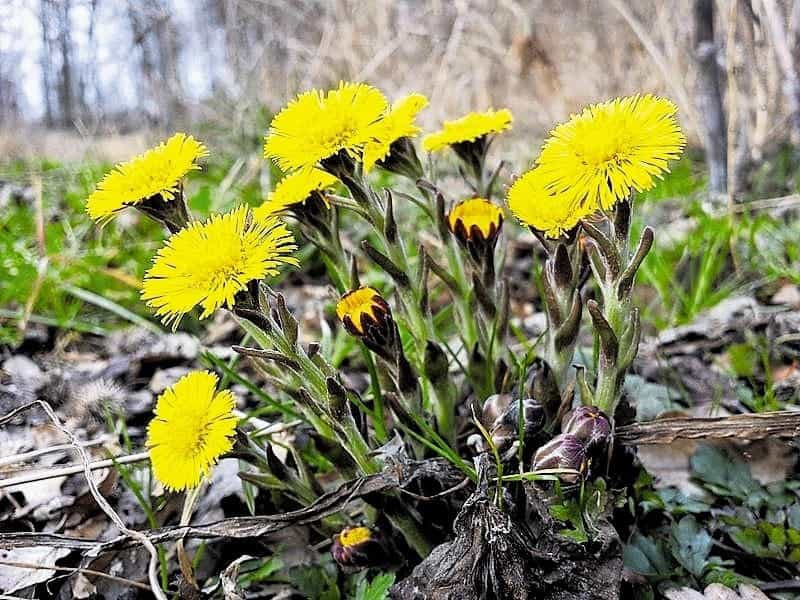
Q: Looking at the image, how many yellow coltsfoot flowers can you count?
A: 12